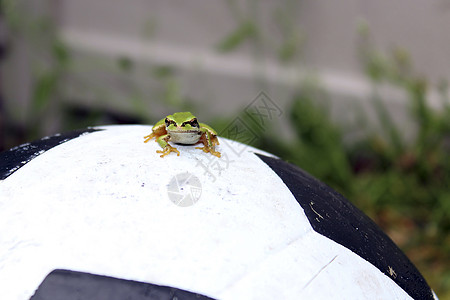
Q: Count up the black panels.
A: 3